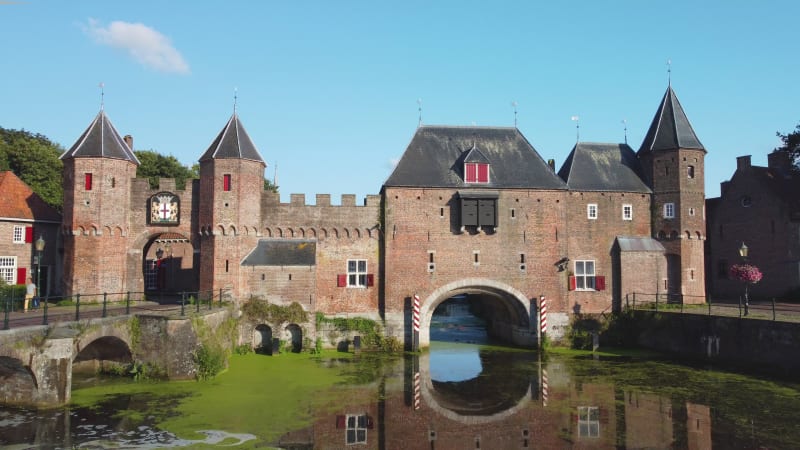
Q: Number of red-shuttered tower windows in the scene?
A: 2